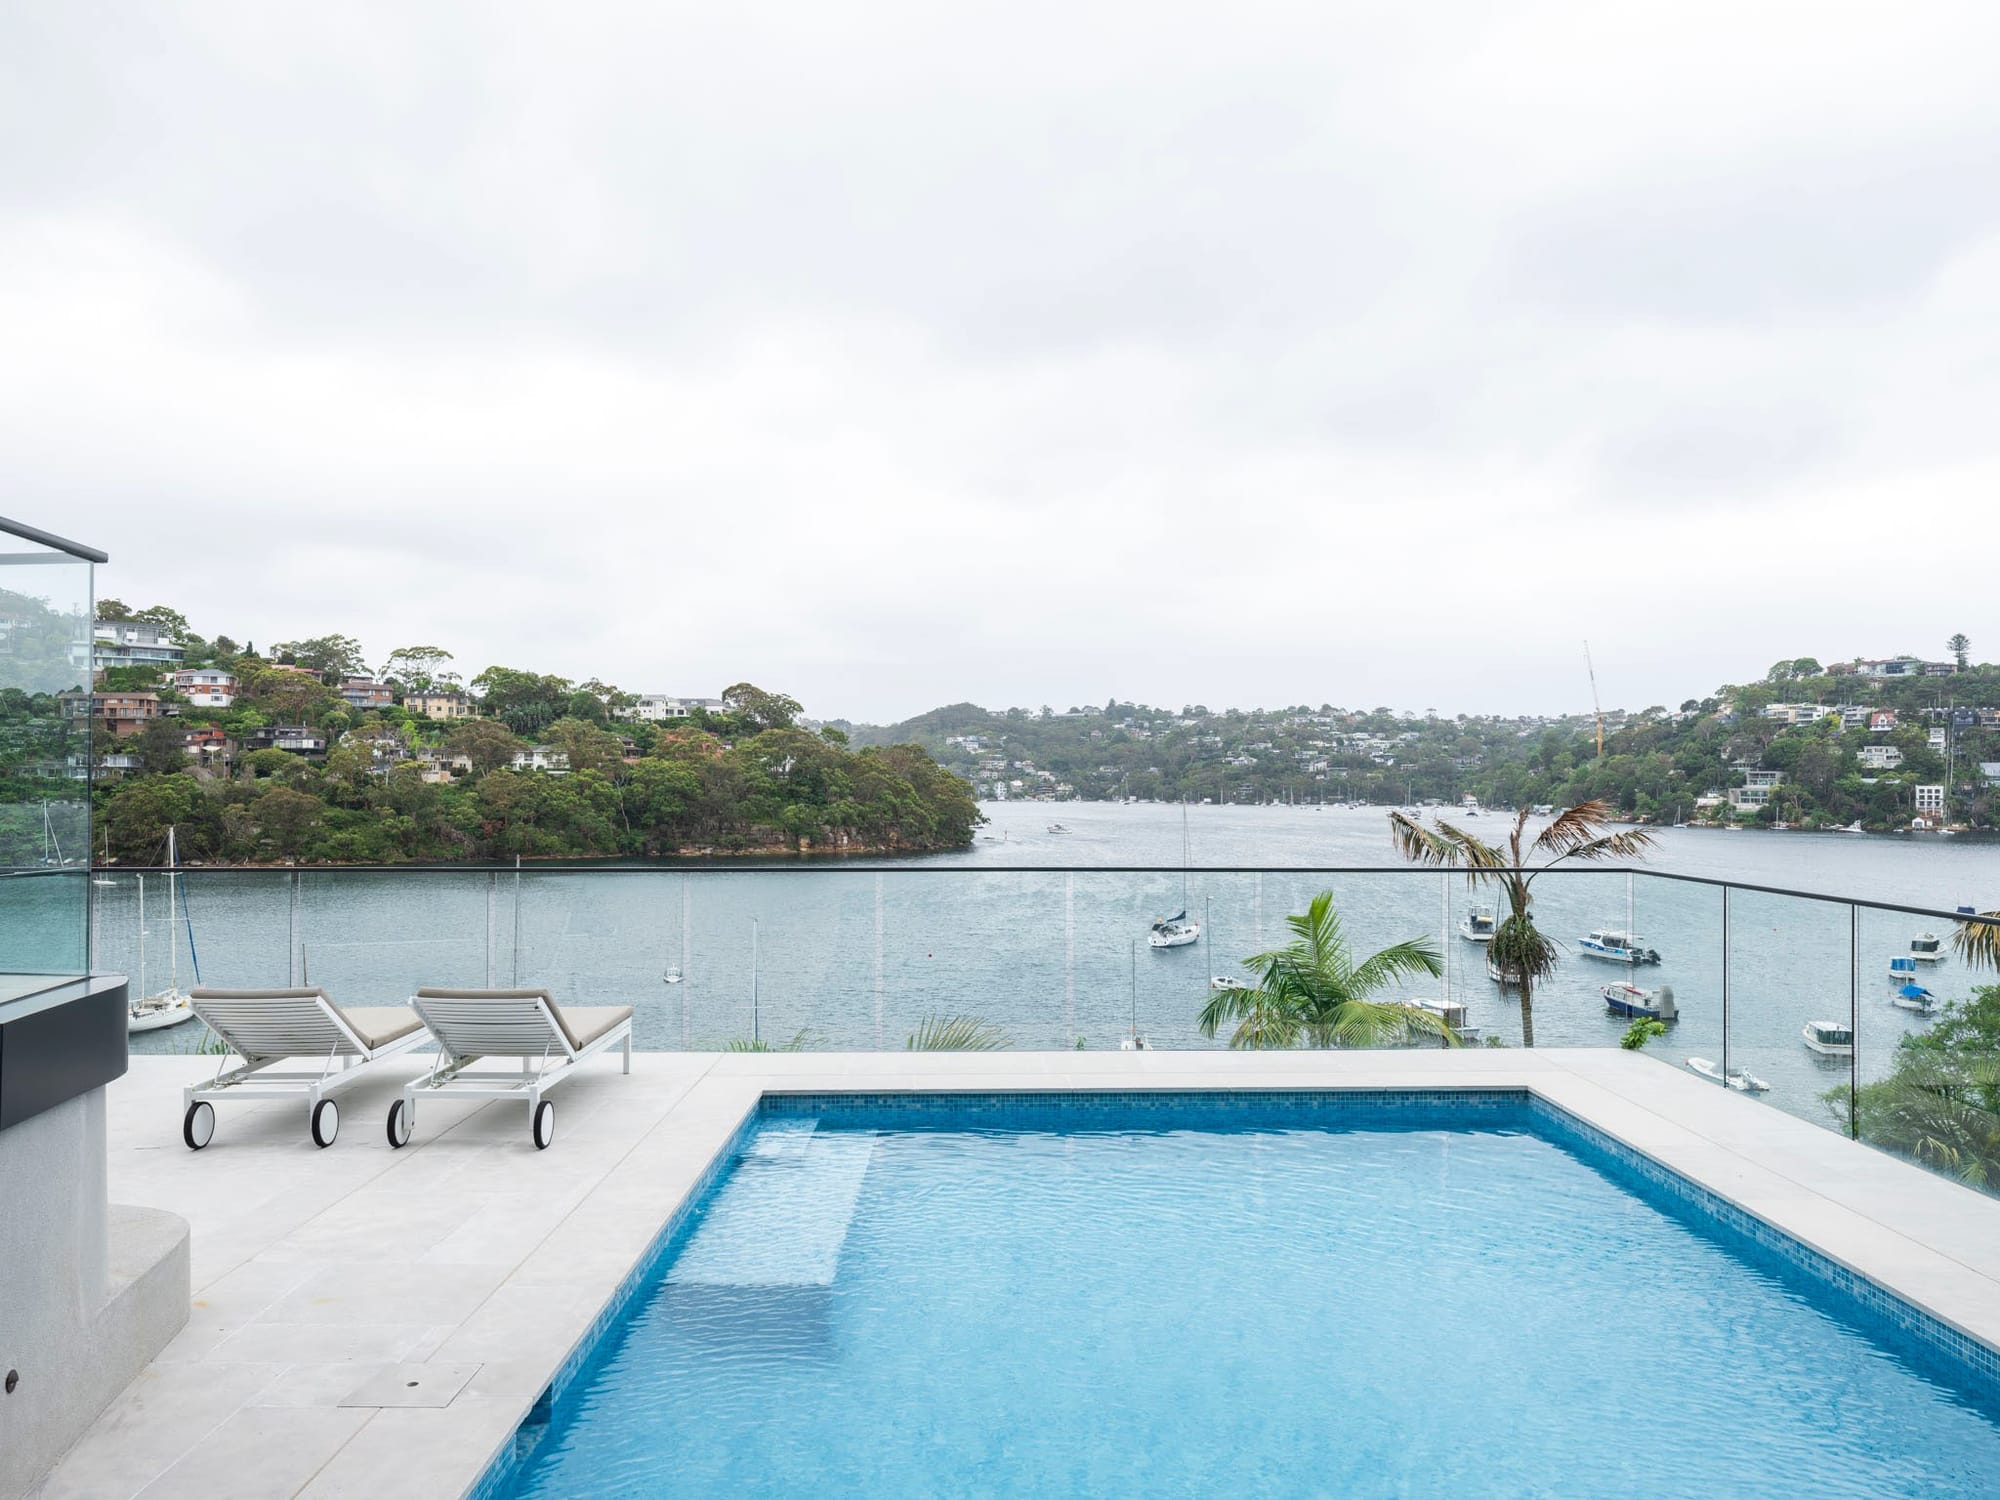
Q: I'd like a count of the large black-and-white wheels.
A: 4